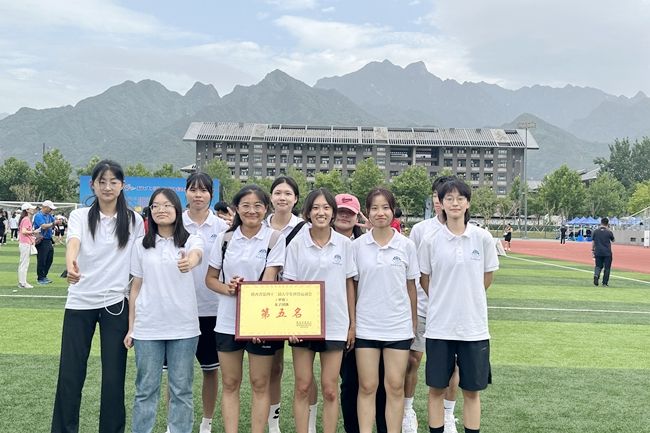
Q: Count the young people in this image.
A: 10